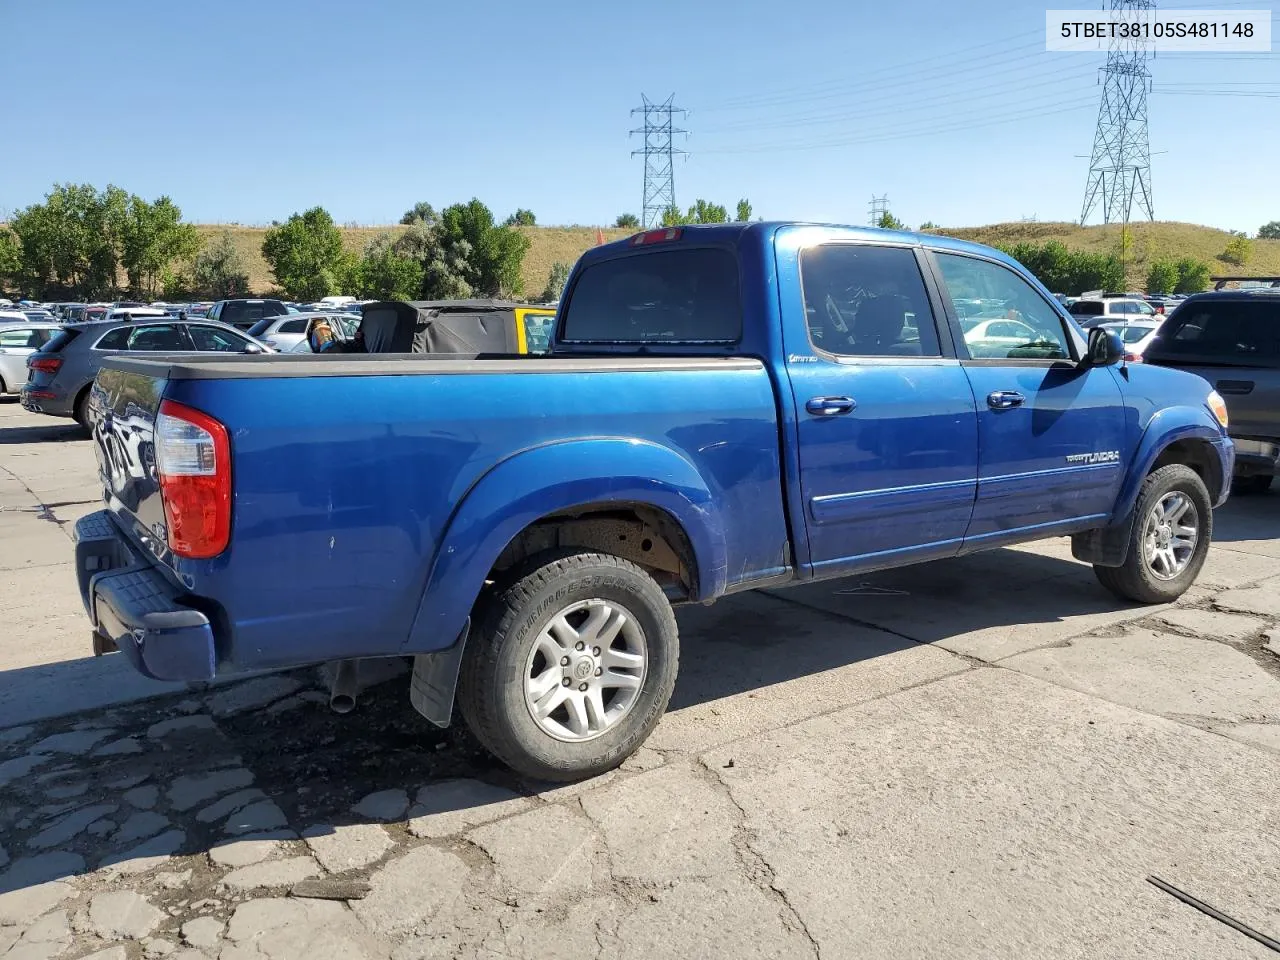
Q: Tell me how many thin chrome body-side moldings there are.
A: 2